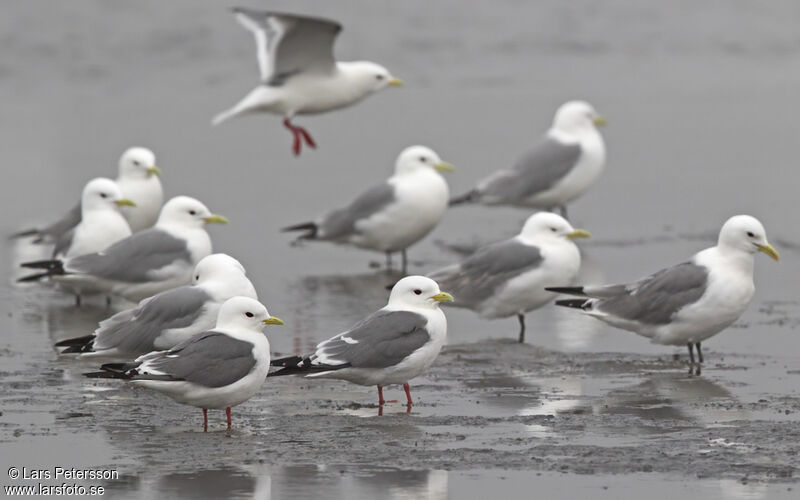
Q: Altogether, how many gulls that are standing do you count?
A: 10